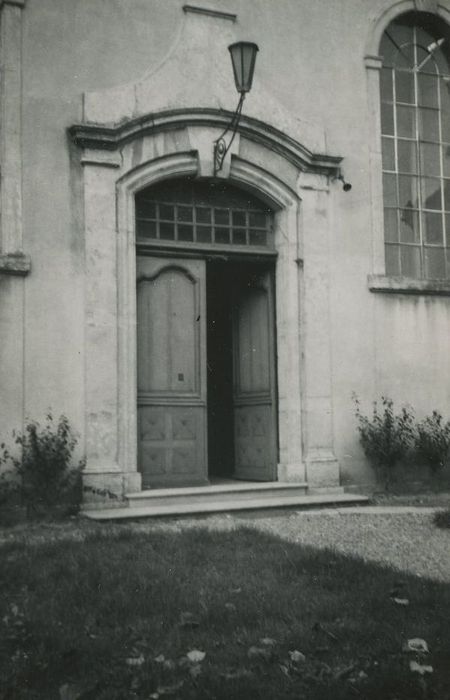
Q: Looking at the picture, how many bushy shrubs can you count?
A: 3